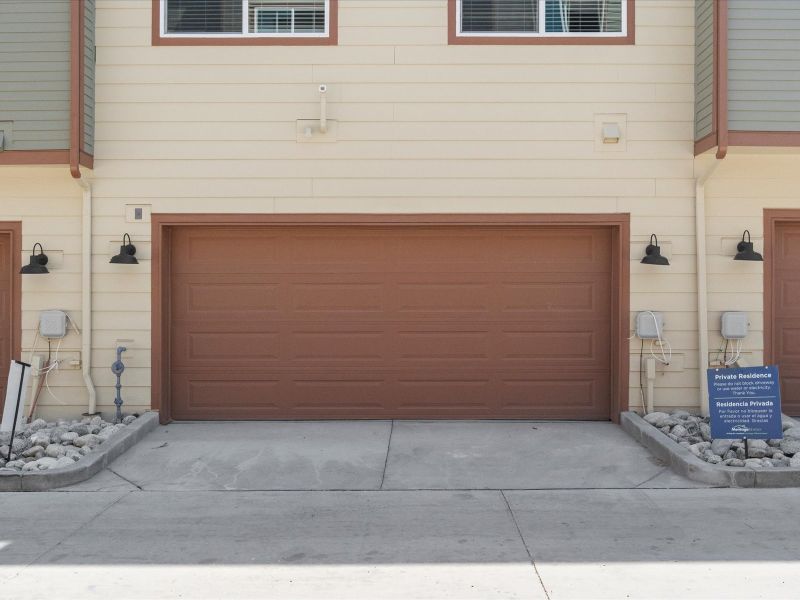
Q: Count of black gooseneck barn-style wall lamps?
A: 4